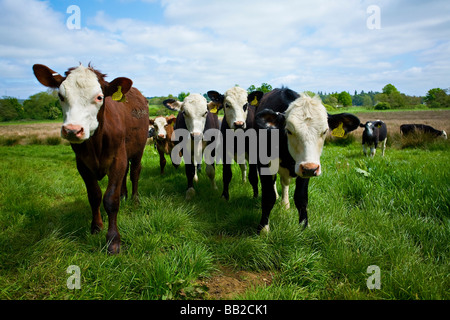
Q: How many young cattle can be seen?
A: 7